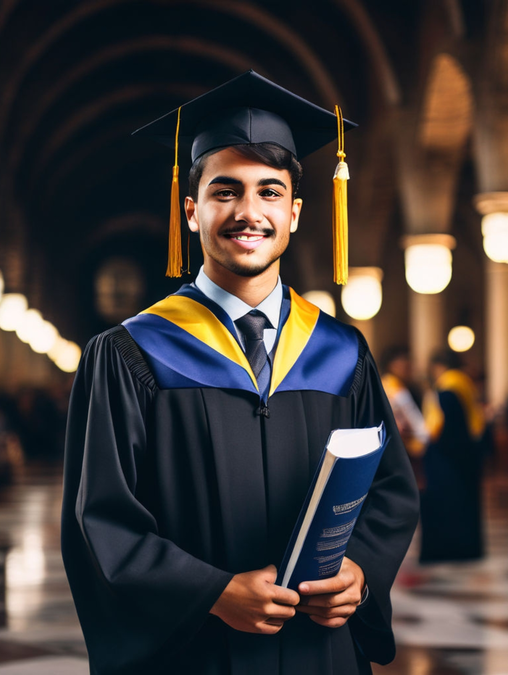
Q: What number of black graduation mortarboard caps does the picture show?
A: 1